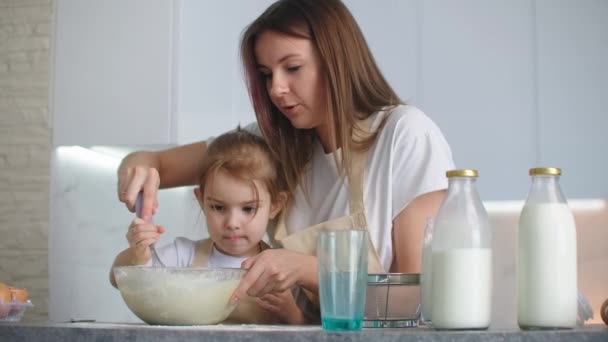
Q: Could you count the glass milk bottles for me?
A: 2